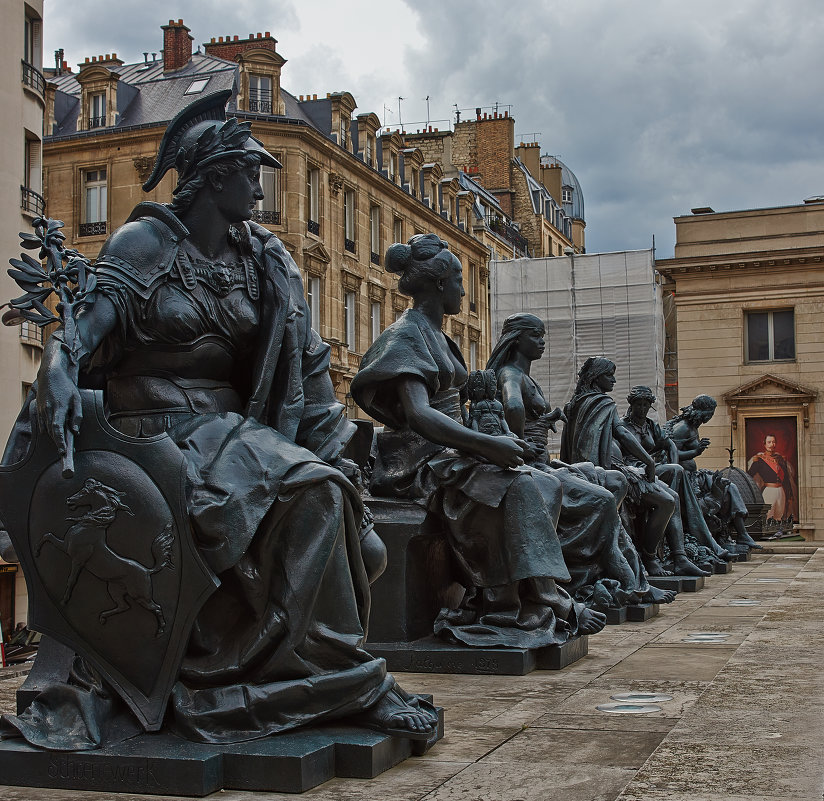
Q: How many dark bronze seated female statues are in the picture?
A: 6